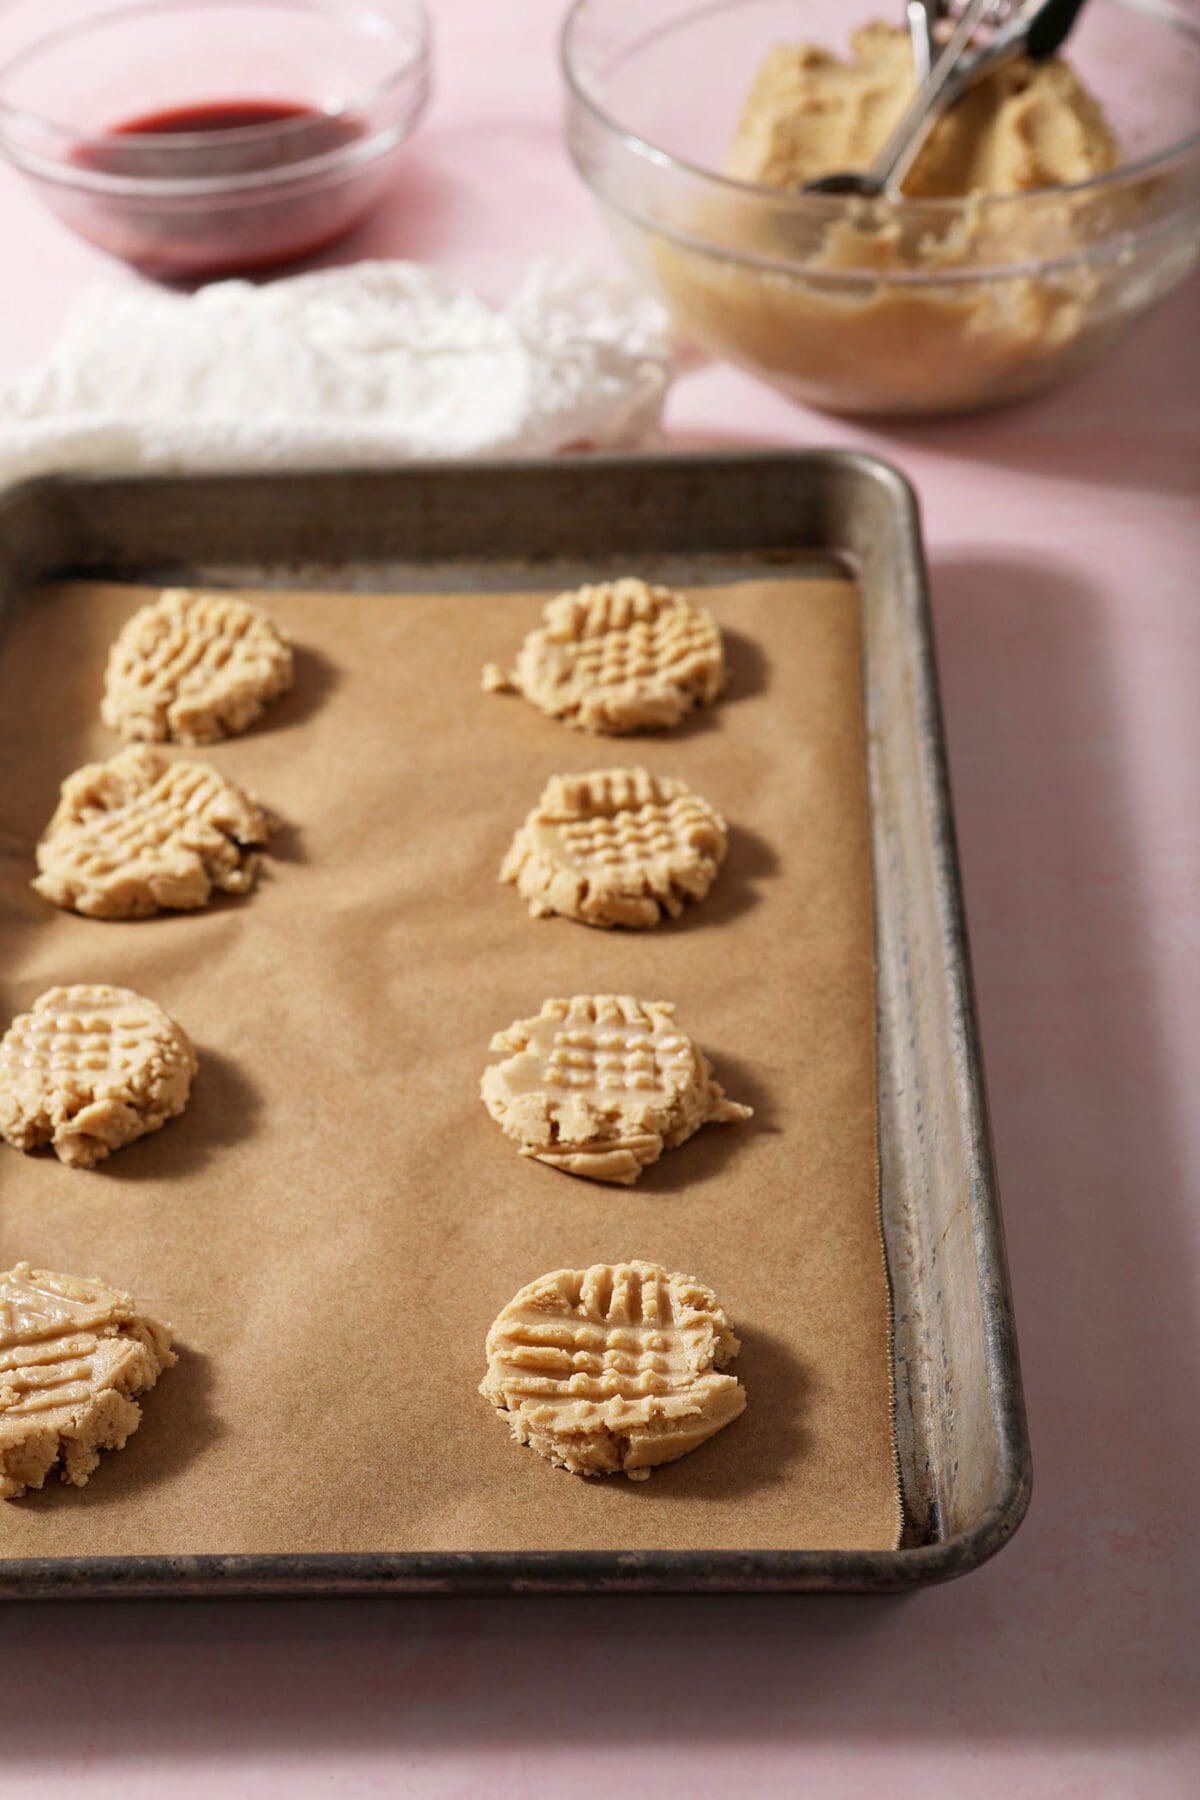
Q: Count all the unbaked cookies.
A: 8